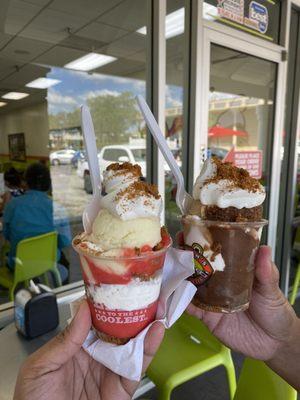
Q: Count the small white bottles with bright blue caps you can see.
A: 0